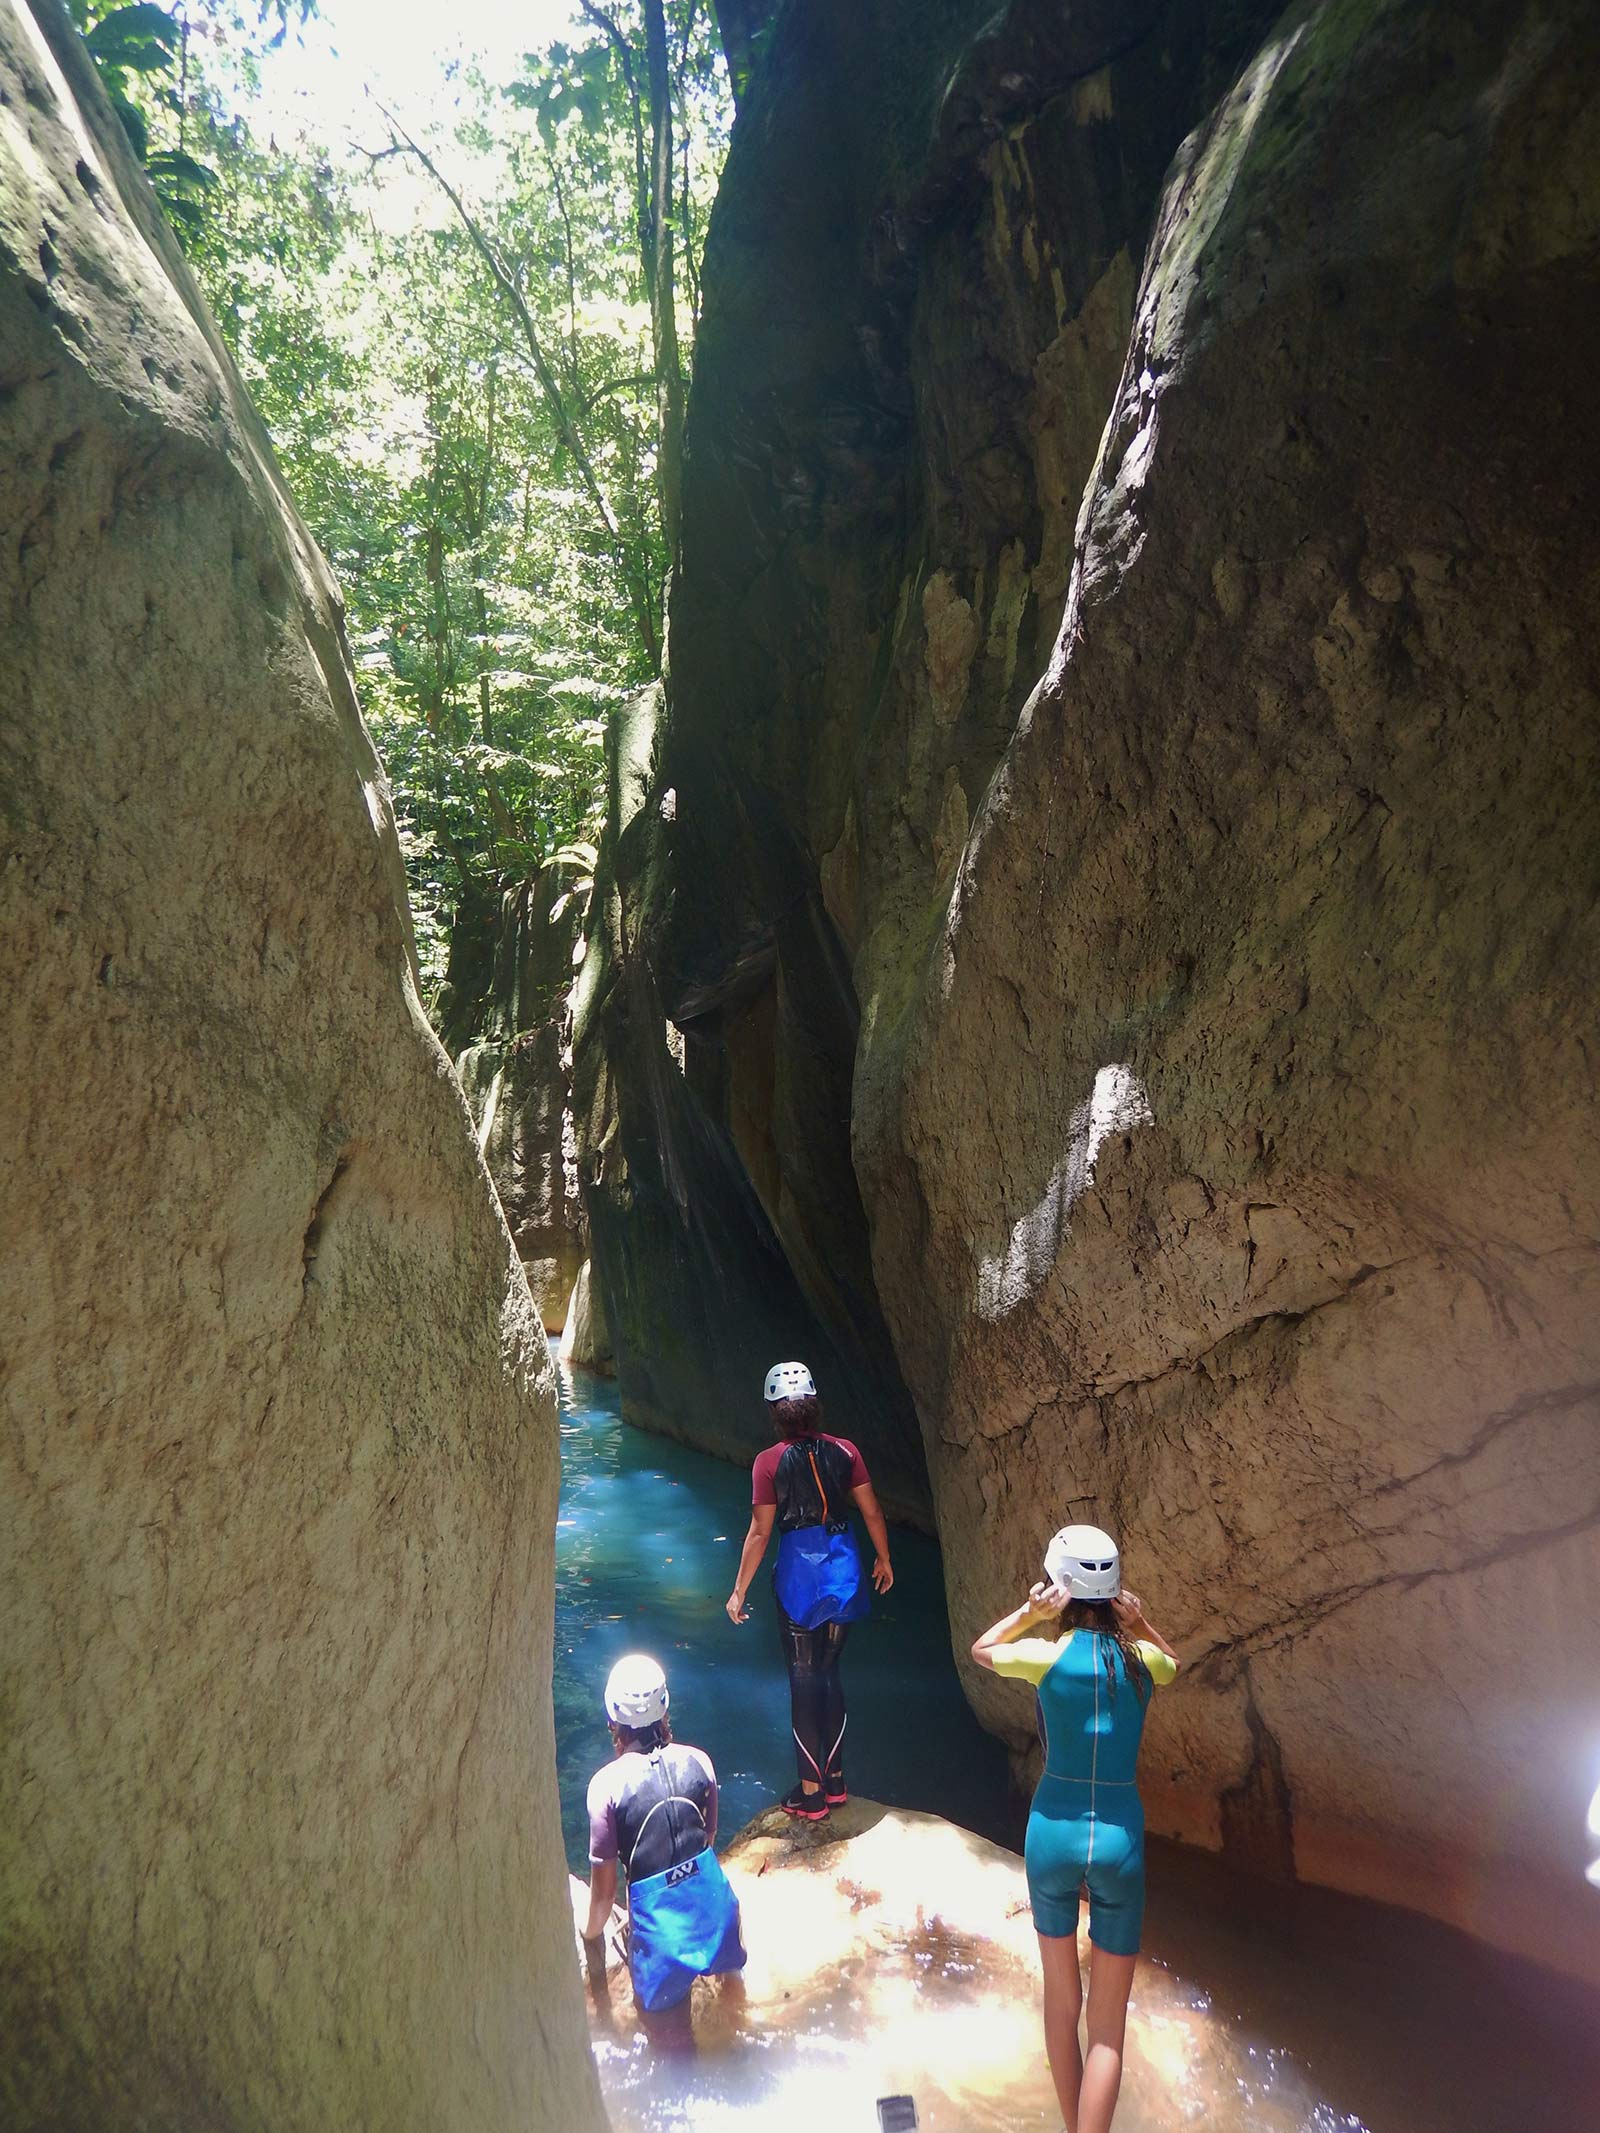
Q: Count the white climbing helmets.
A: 3